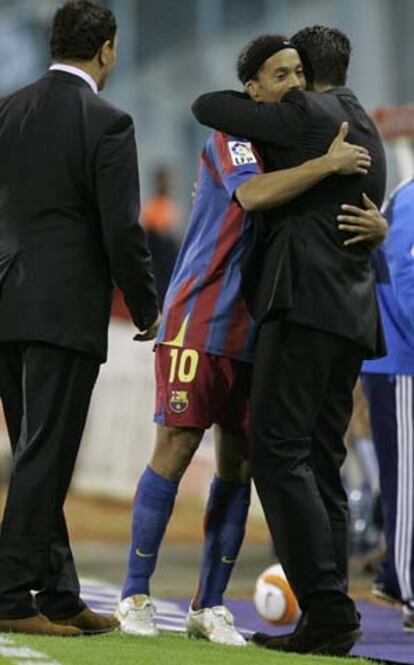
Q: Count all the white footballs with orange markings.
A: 1